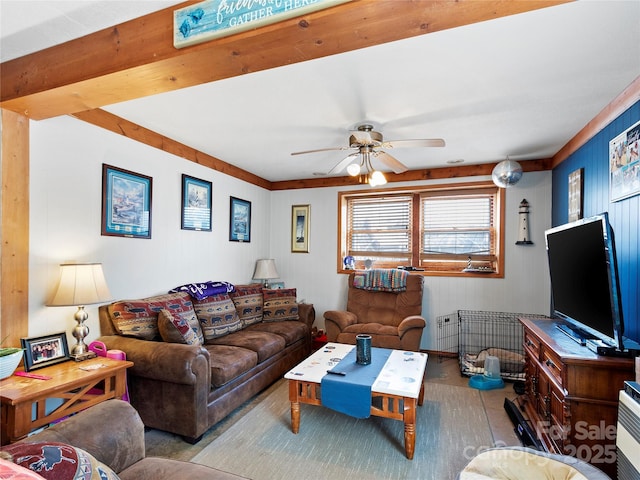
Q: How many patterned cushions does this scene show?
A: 6